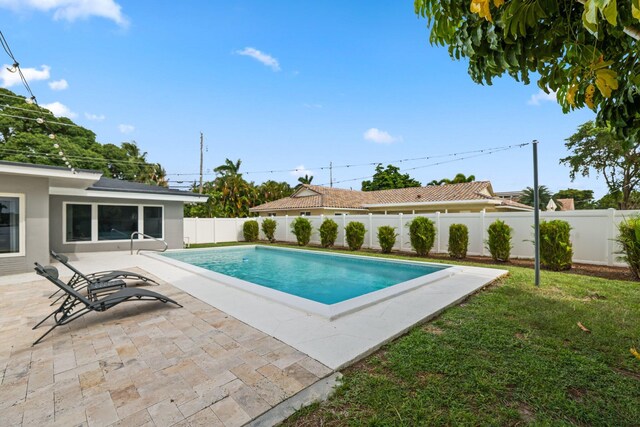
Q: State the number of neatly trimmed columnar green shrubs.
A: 11